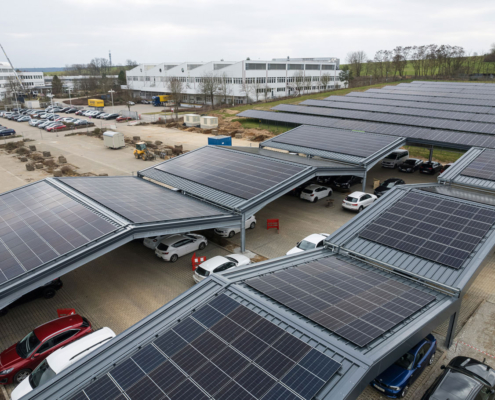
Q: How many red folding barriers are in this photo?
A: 2